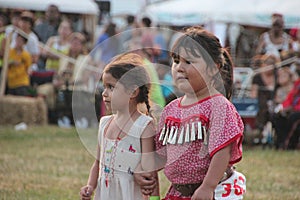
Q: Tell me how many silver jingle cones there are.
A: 9